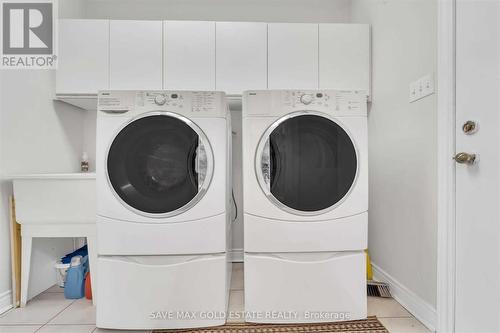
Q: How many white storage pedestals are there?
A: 2